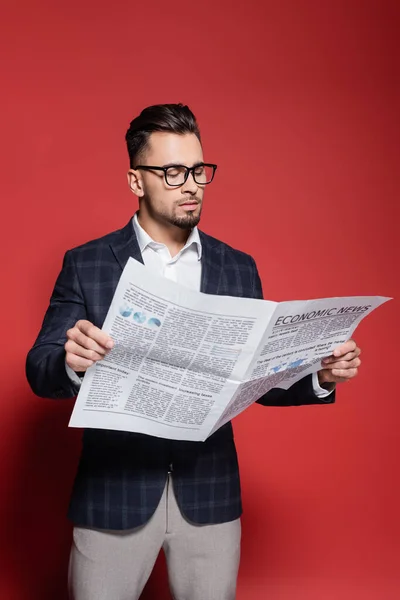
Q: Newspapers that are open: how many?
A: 1